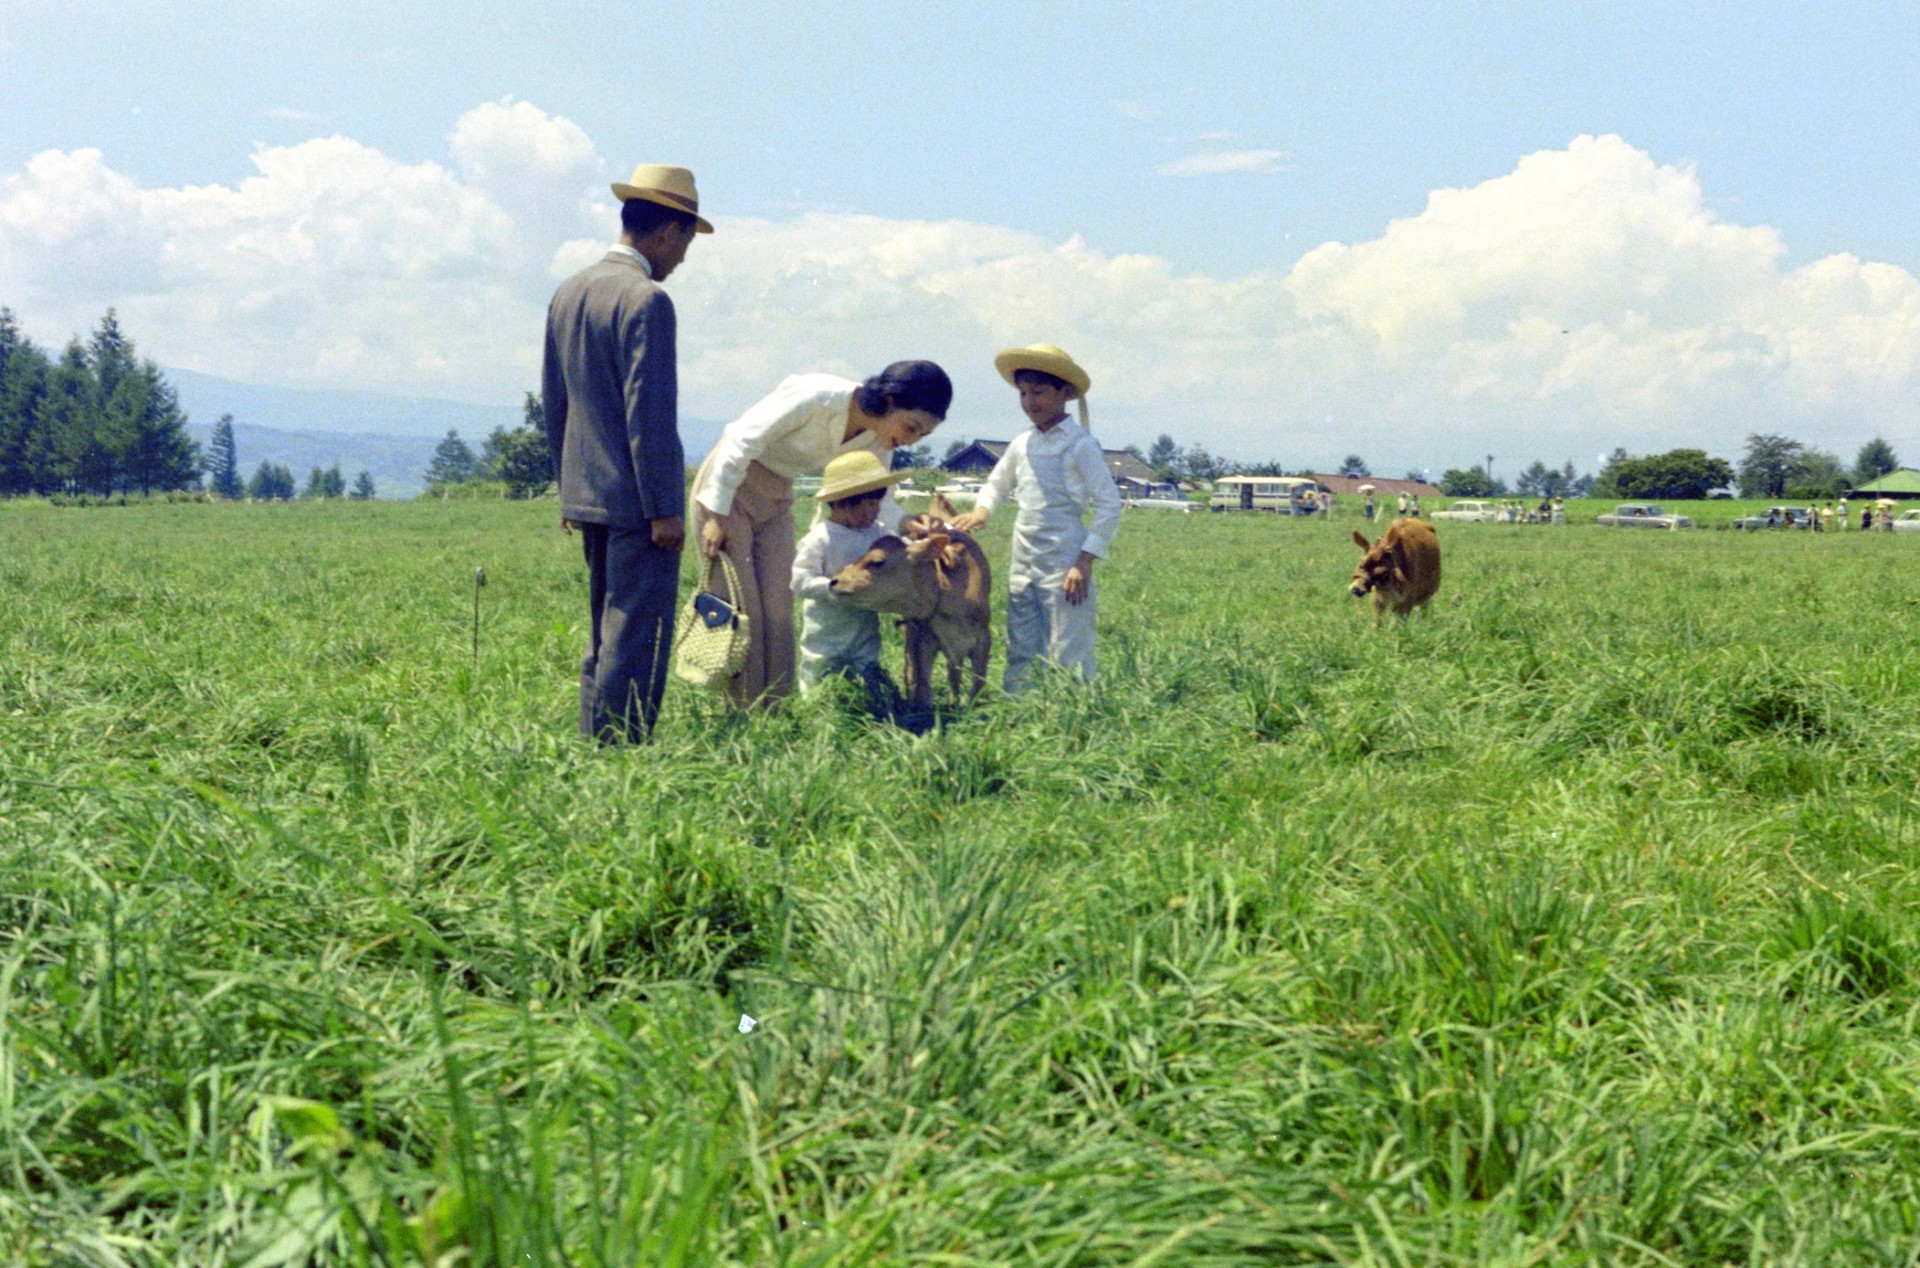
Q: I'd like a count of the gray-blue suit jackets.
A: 1